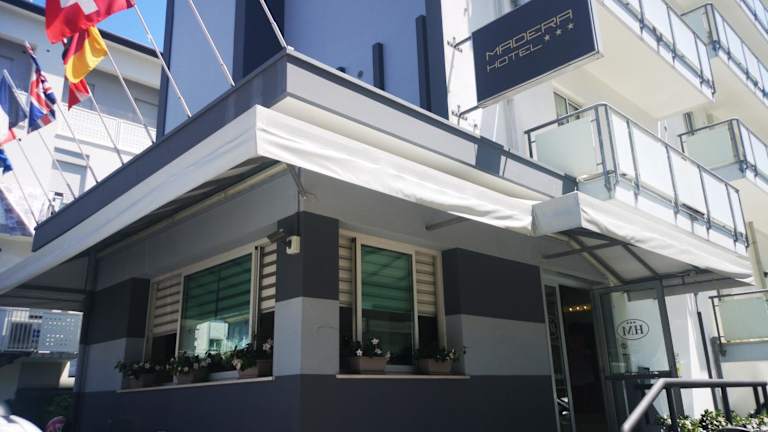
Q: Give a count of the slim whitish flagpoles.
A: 9